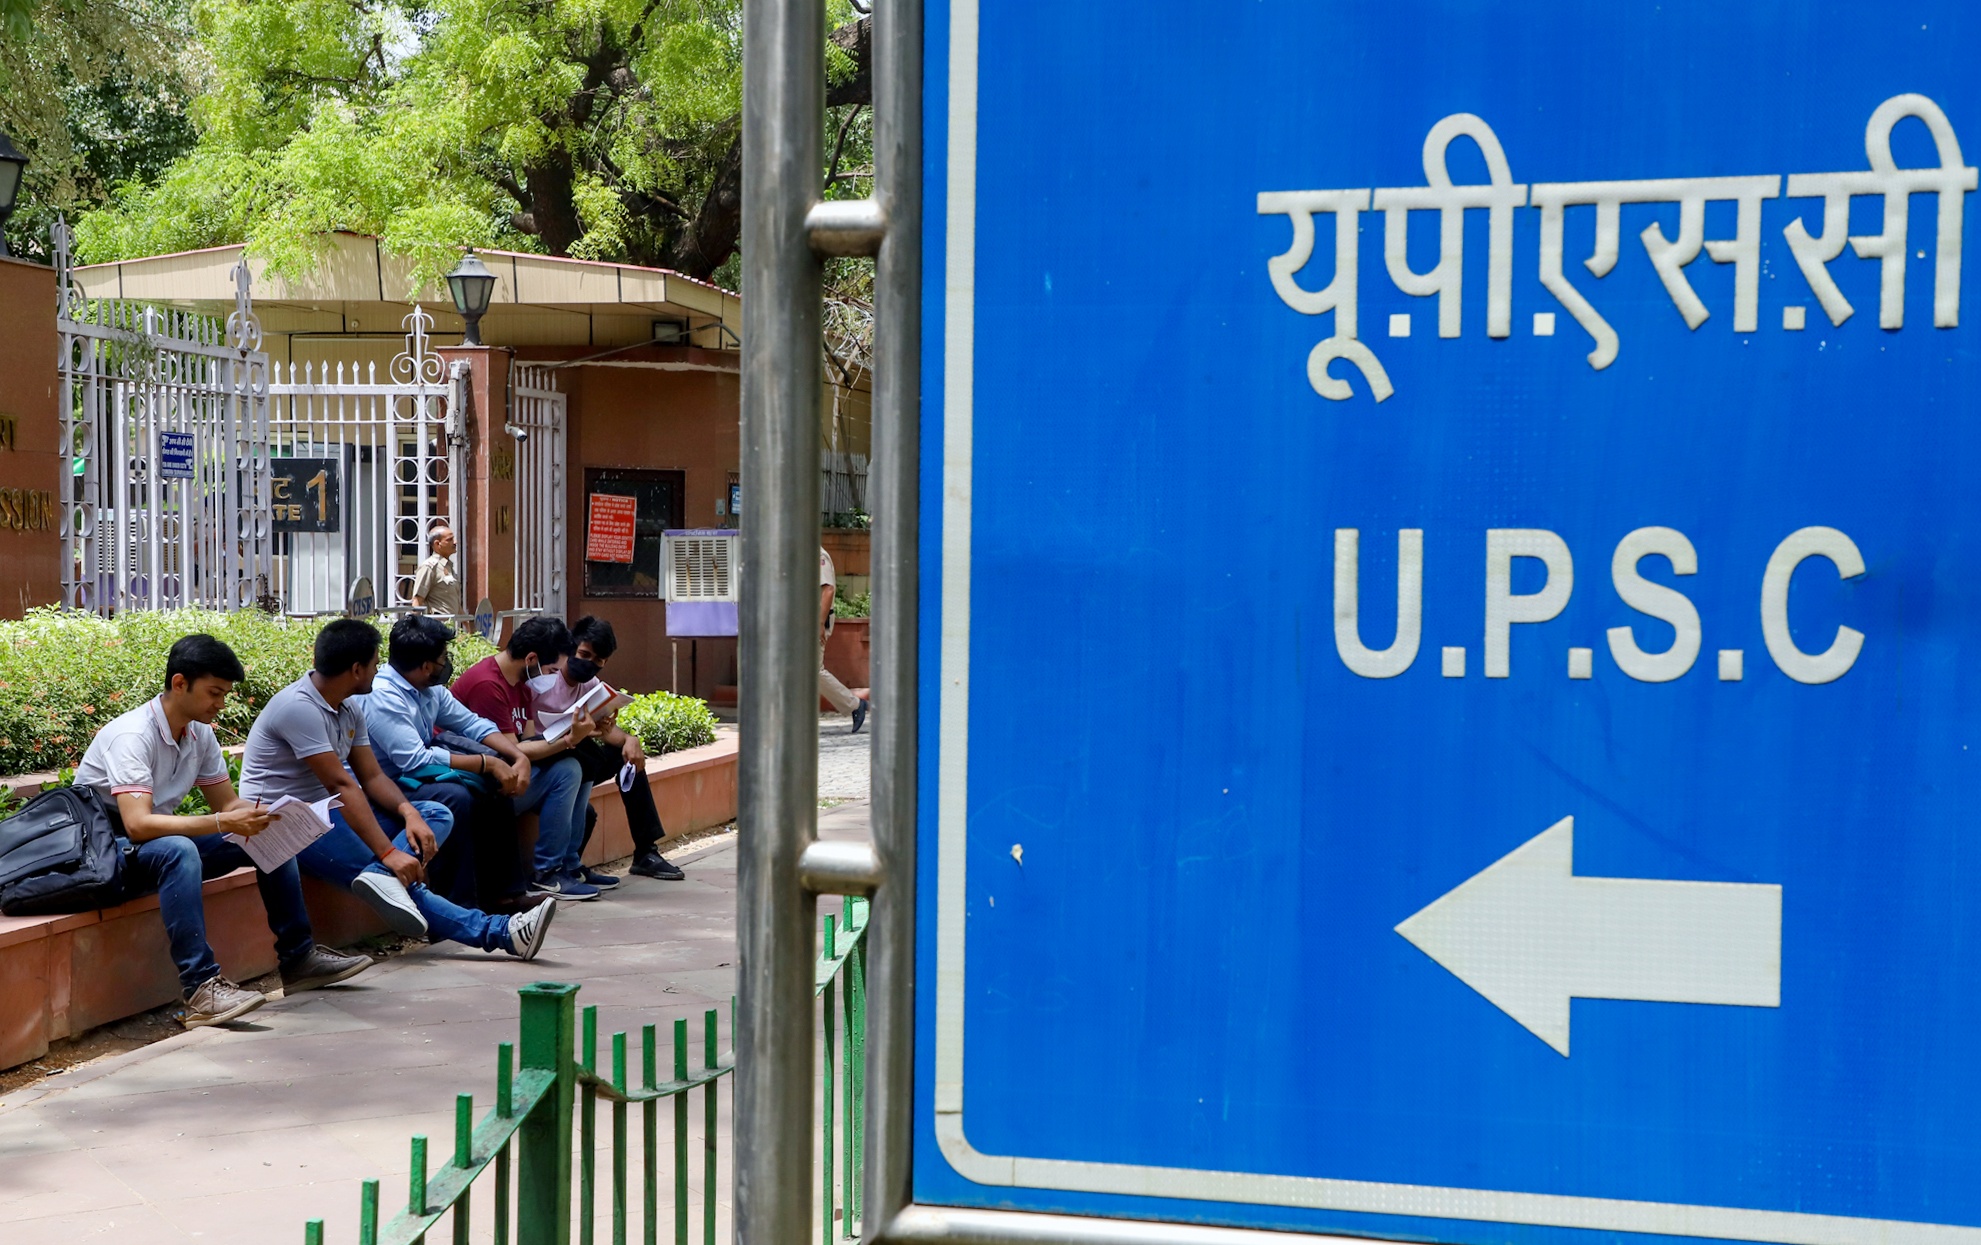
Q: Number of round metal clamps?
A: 2